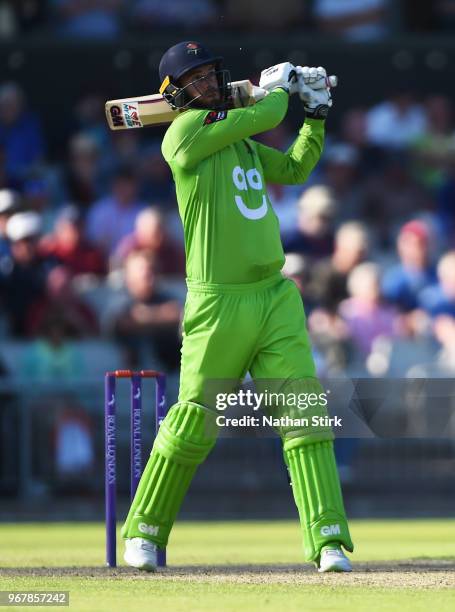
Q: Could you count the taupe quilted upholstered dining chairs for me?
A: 0